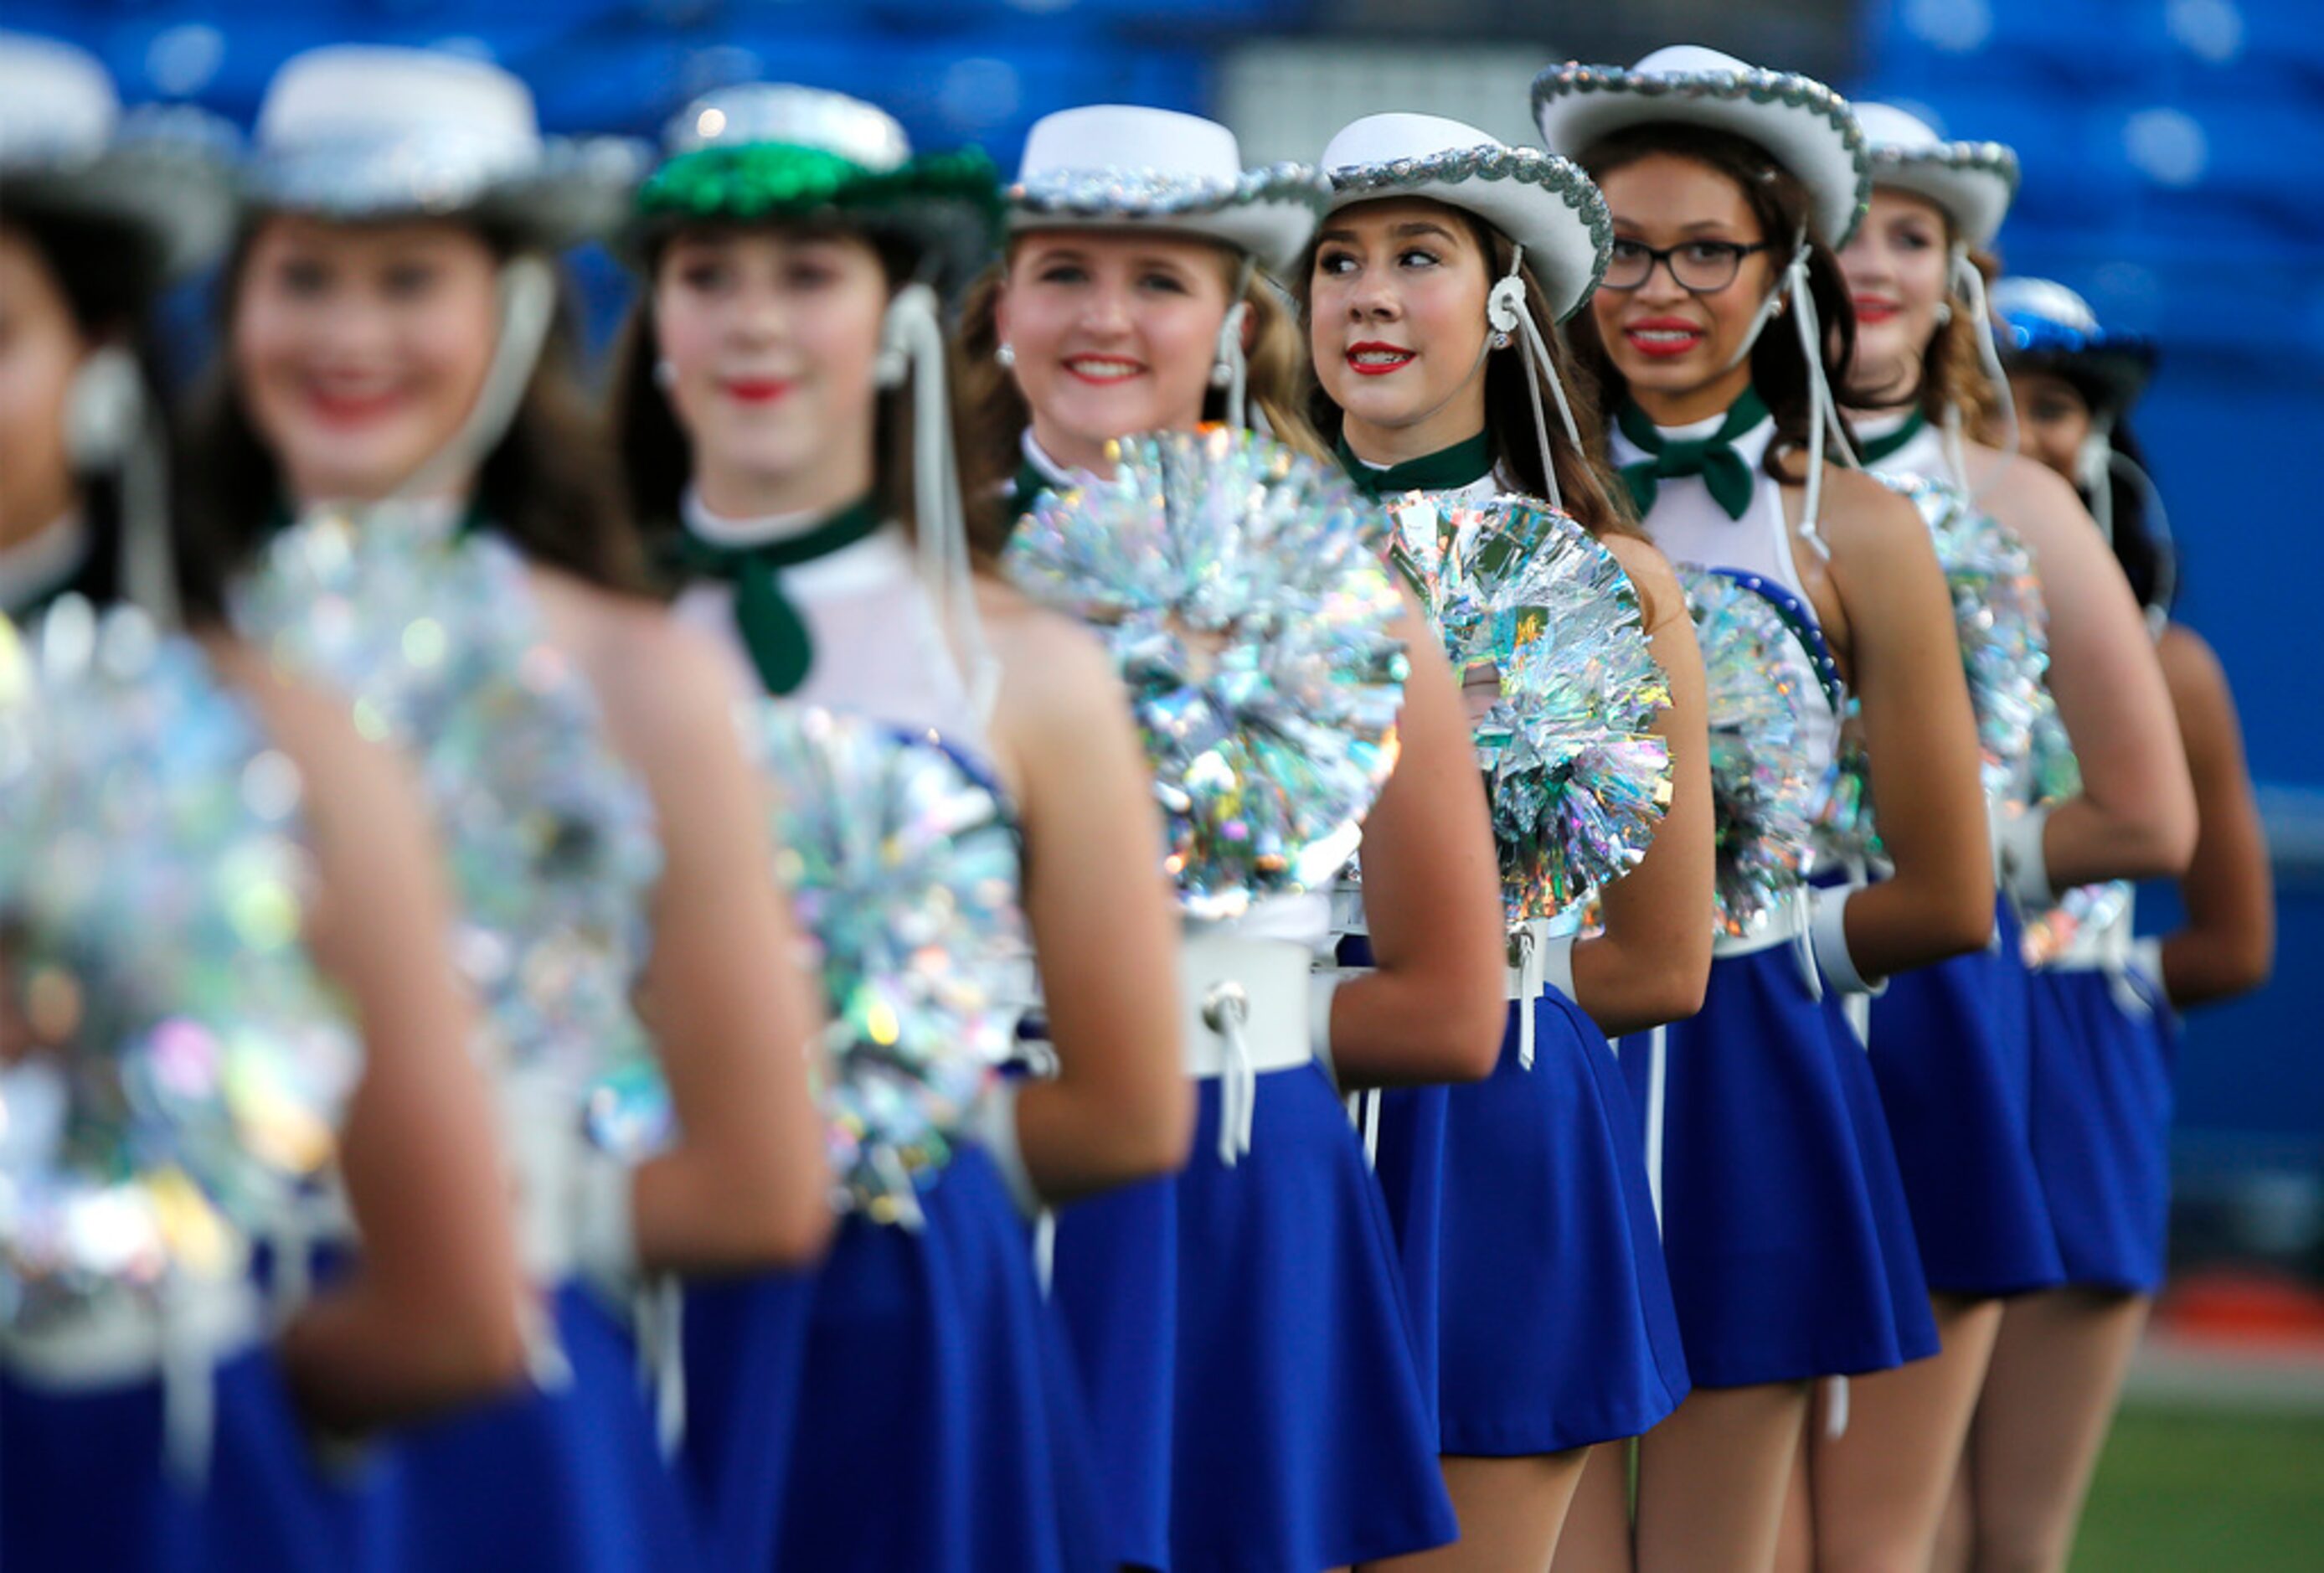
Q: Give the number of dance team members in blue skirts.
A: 8